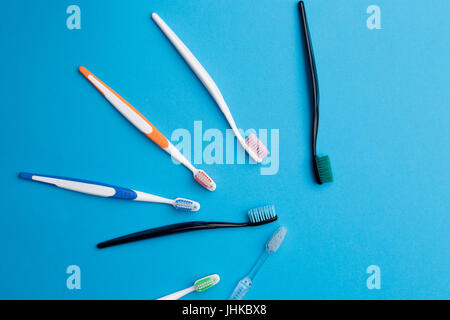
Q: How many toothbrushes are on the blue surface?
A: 7